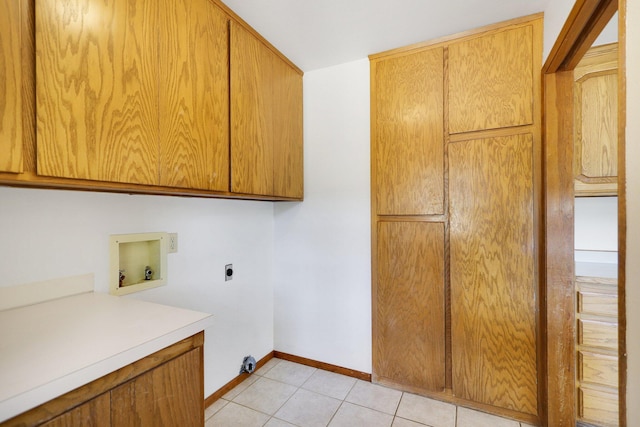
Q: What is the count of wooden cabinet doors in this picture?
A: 12